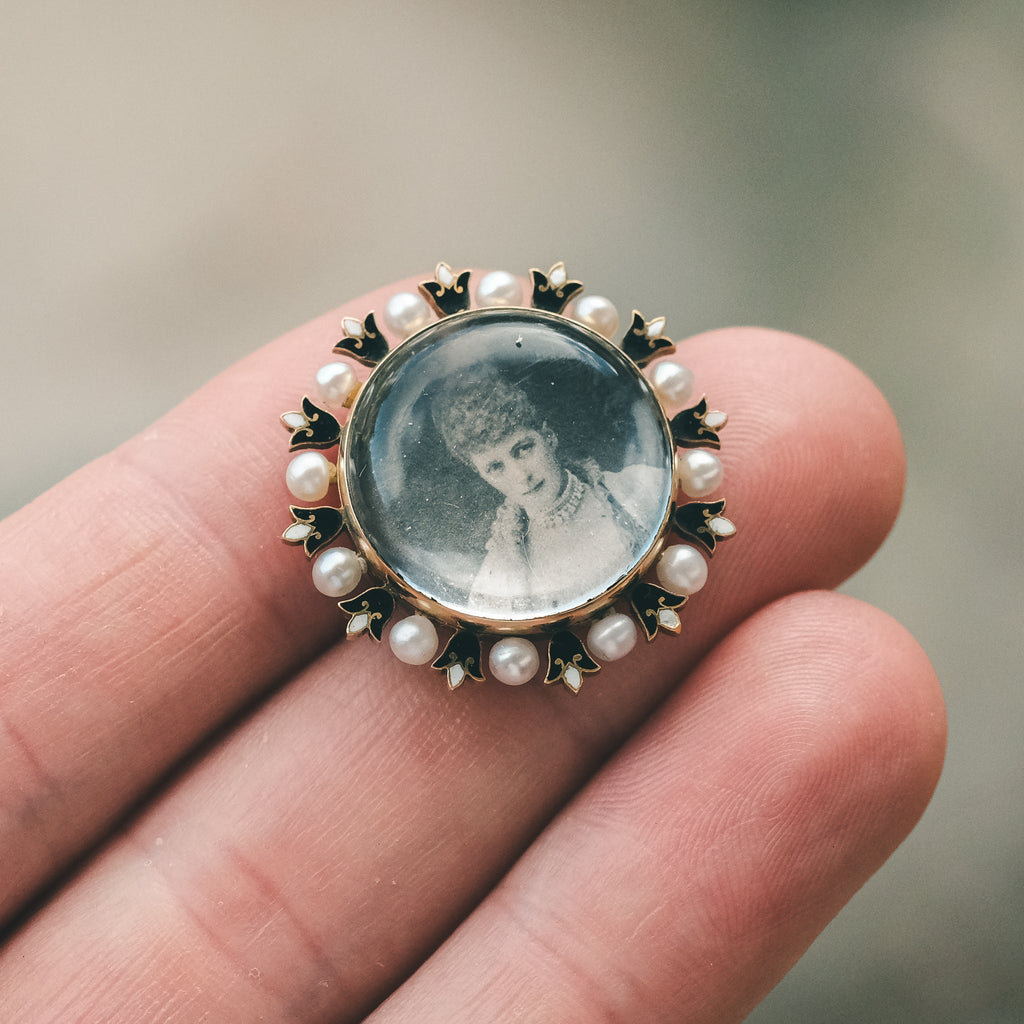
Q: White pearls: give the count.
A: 12